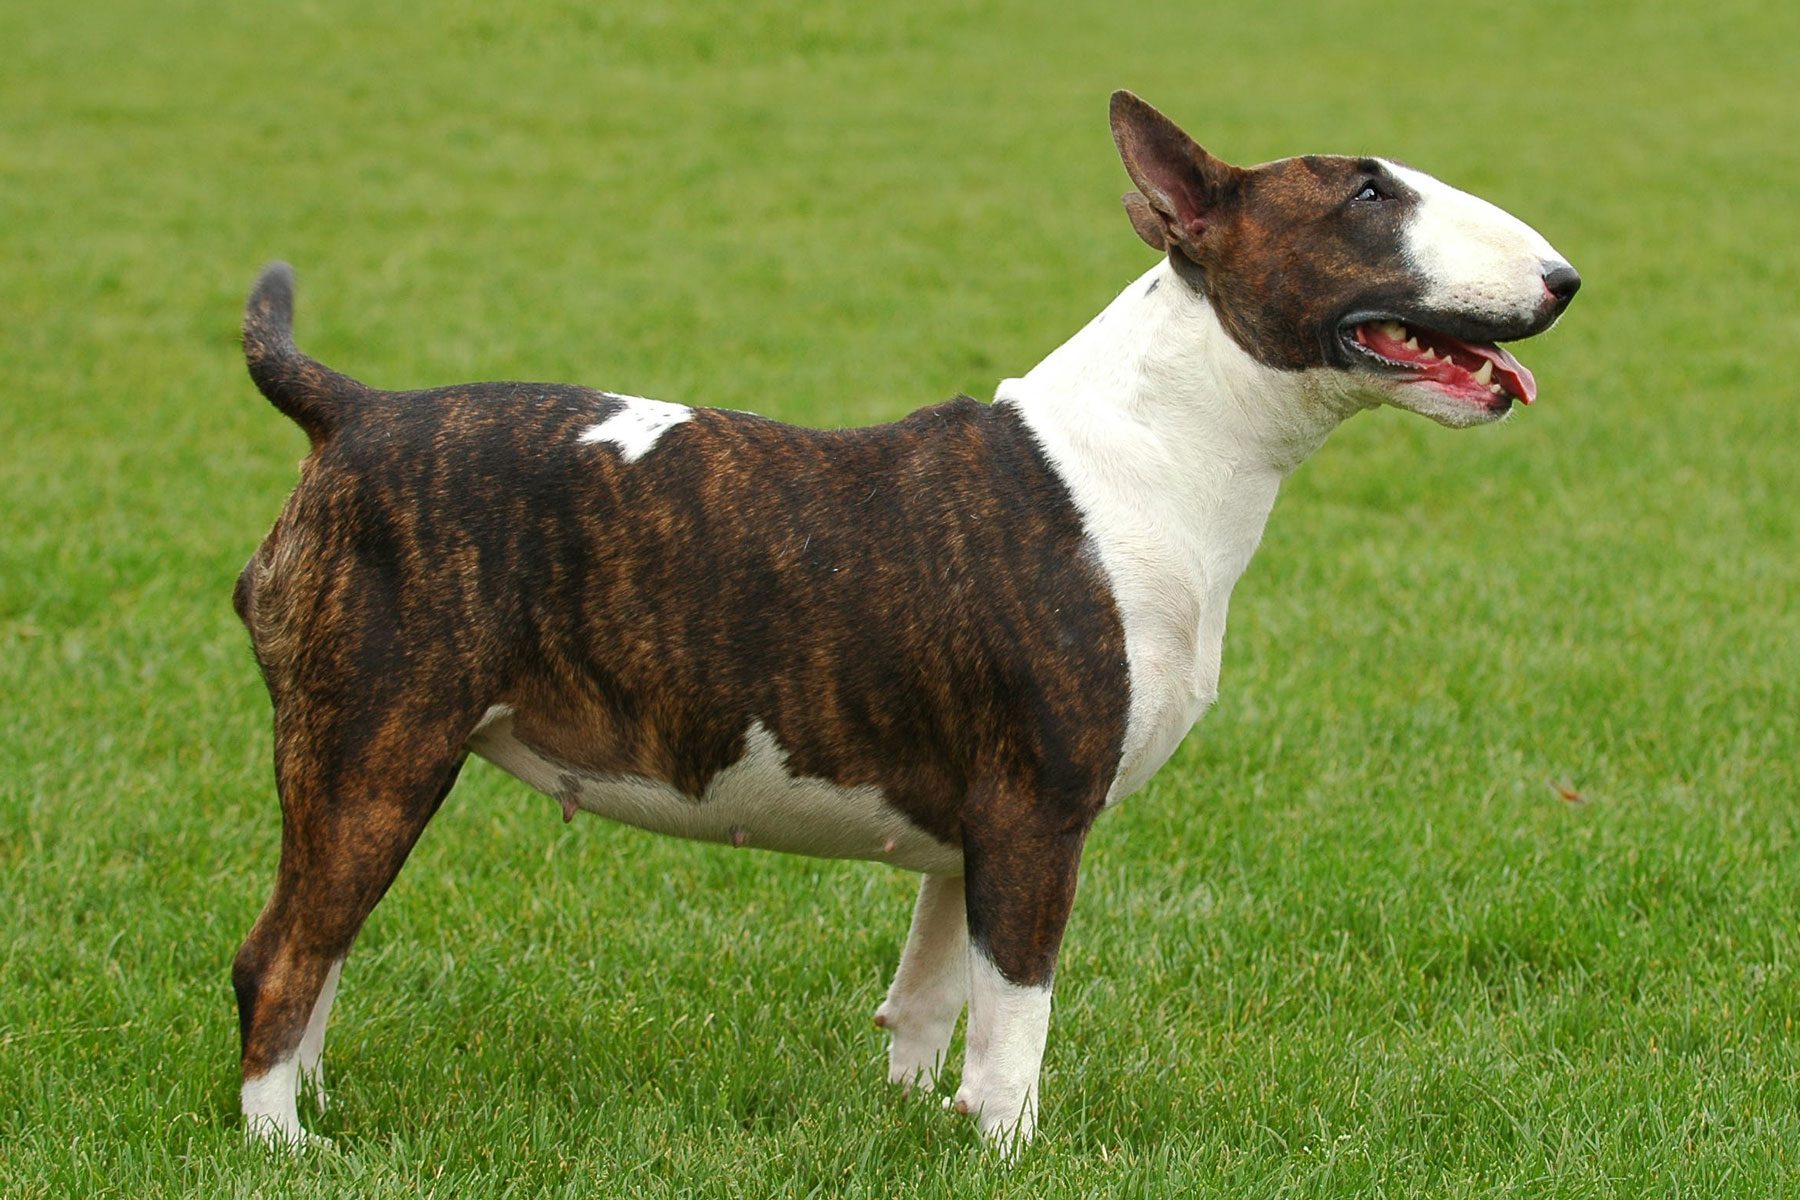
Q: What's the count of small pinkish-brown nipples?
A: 3